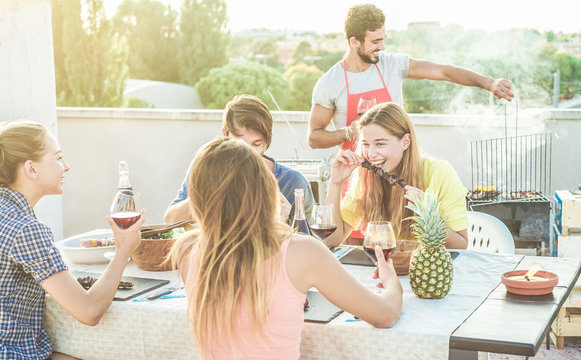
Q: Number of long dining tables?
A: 1